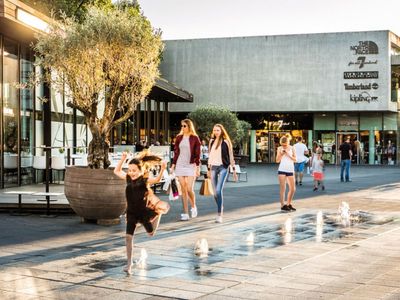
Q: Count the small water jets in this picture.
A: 6